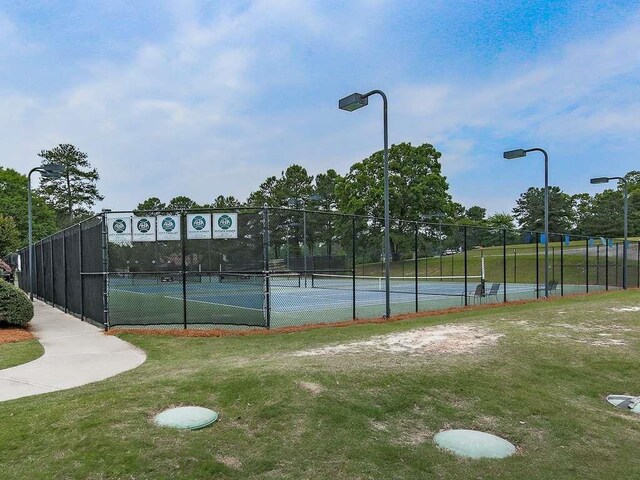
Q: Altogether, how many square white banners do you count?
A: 5